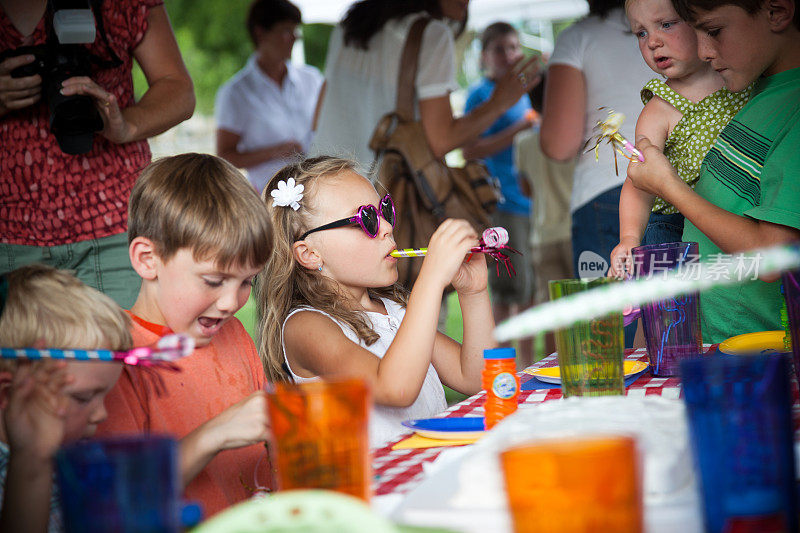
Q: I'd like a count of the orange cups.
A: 2